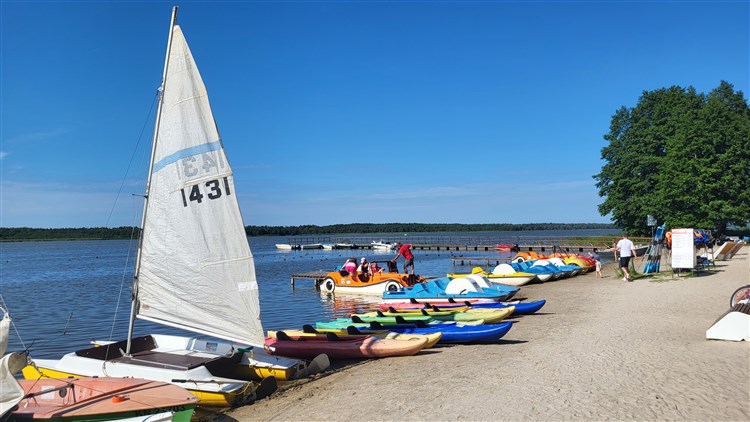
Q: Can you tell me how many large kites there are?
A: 0